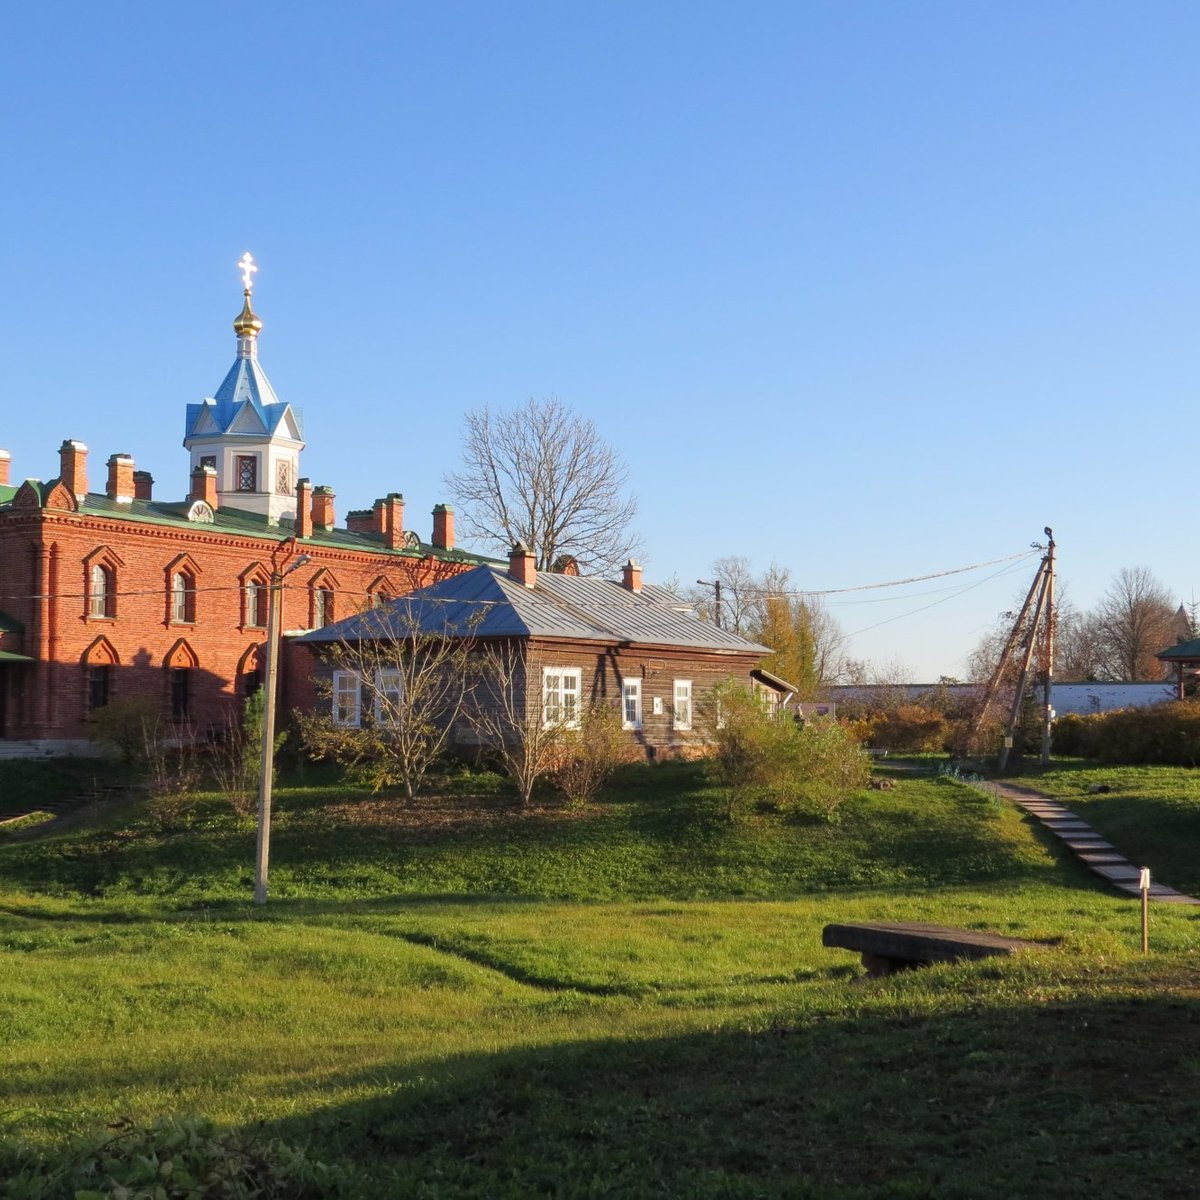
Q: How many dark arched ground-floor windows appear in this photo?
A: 3